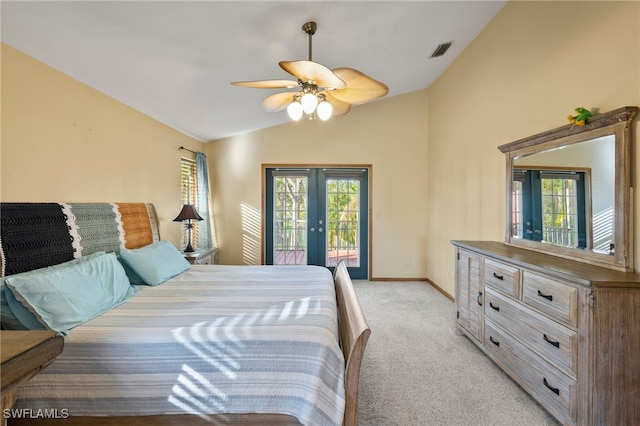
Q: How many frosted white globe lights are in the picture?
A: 3